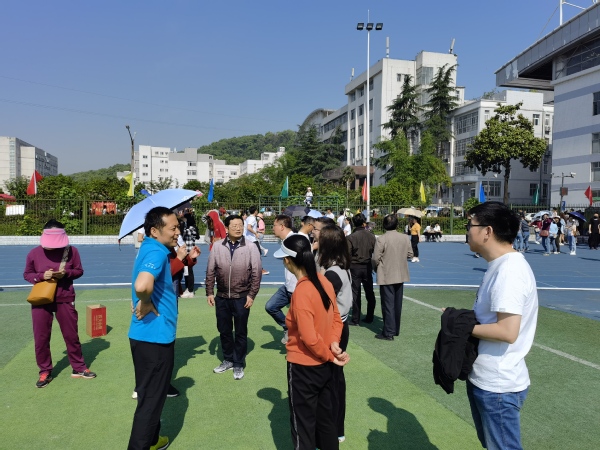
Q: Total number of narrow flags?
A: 9